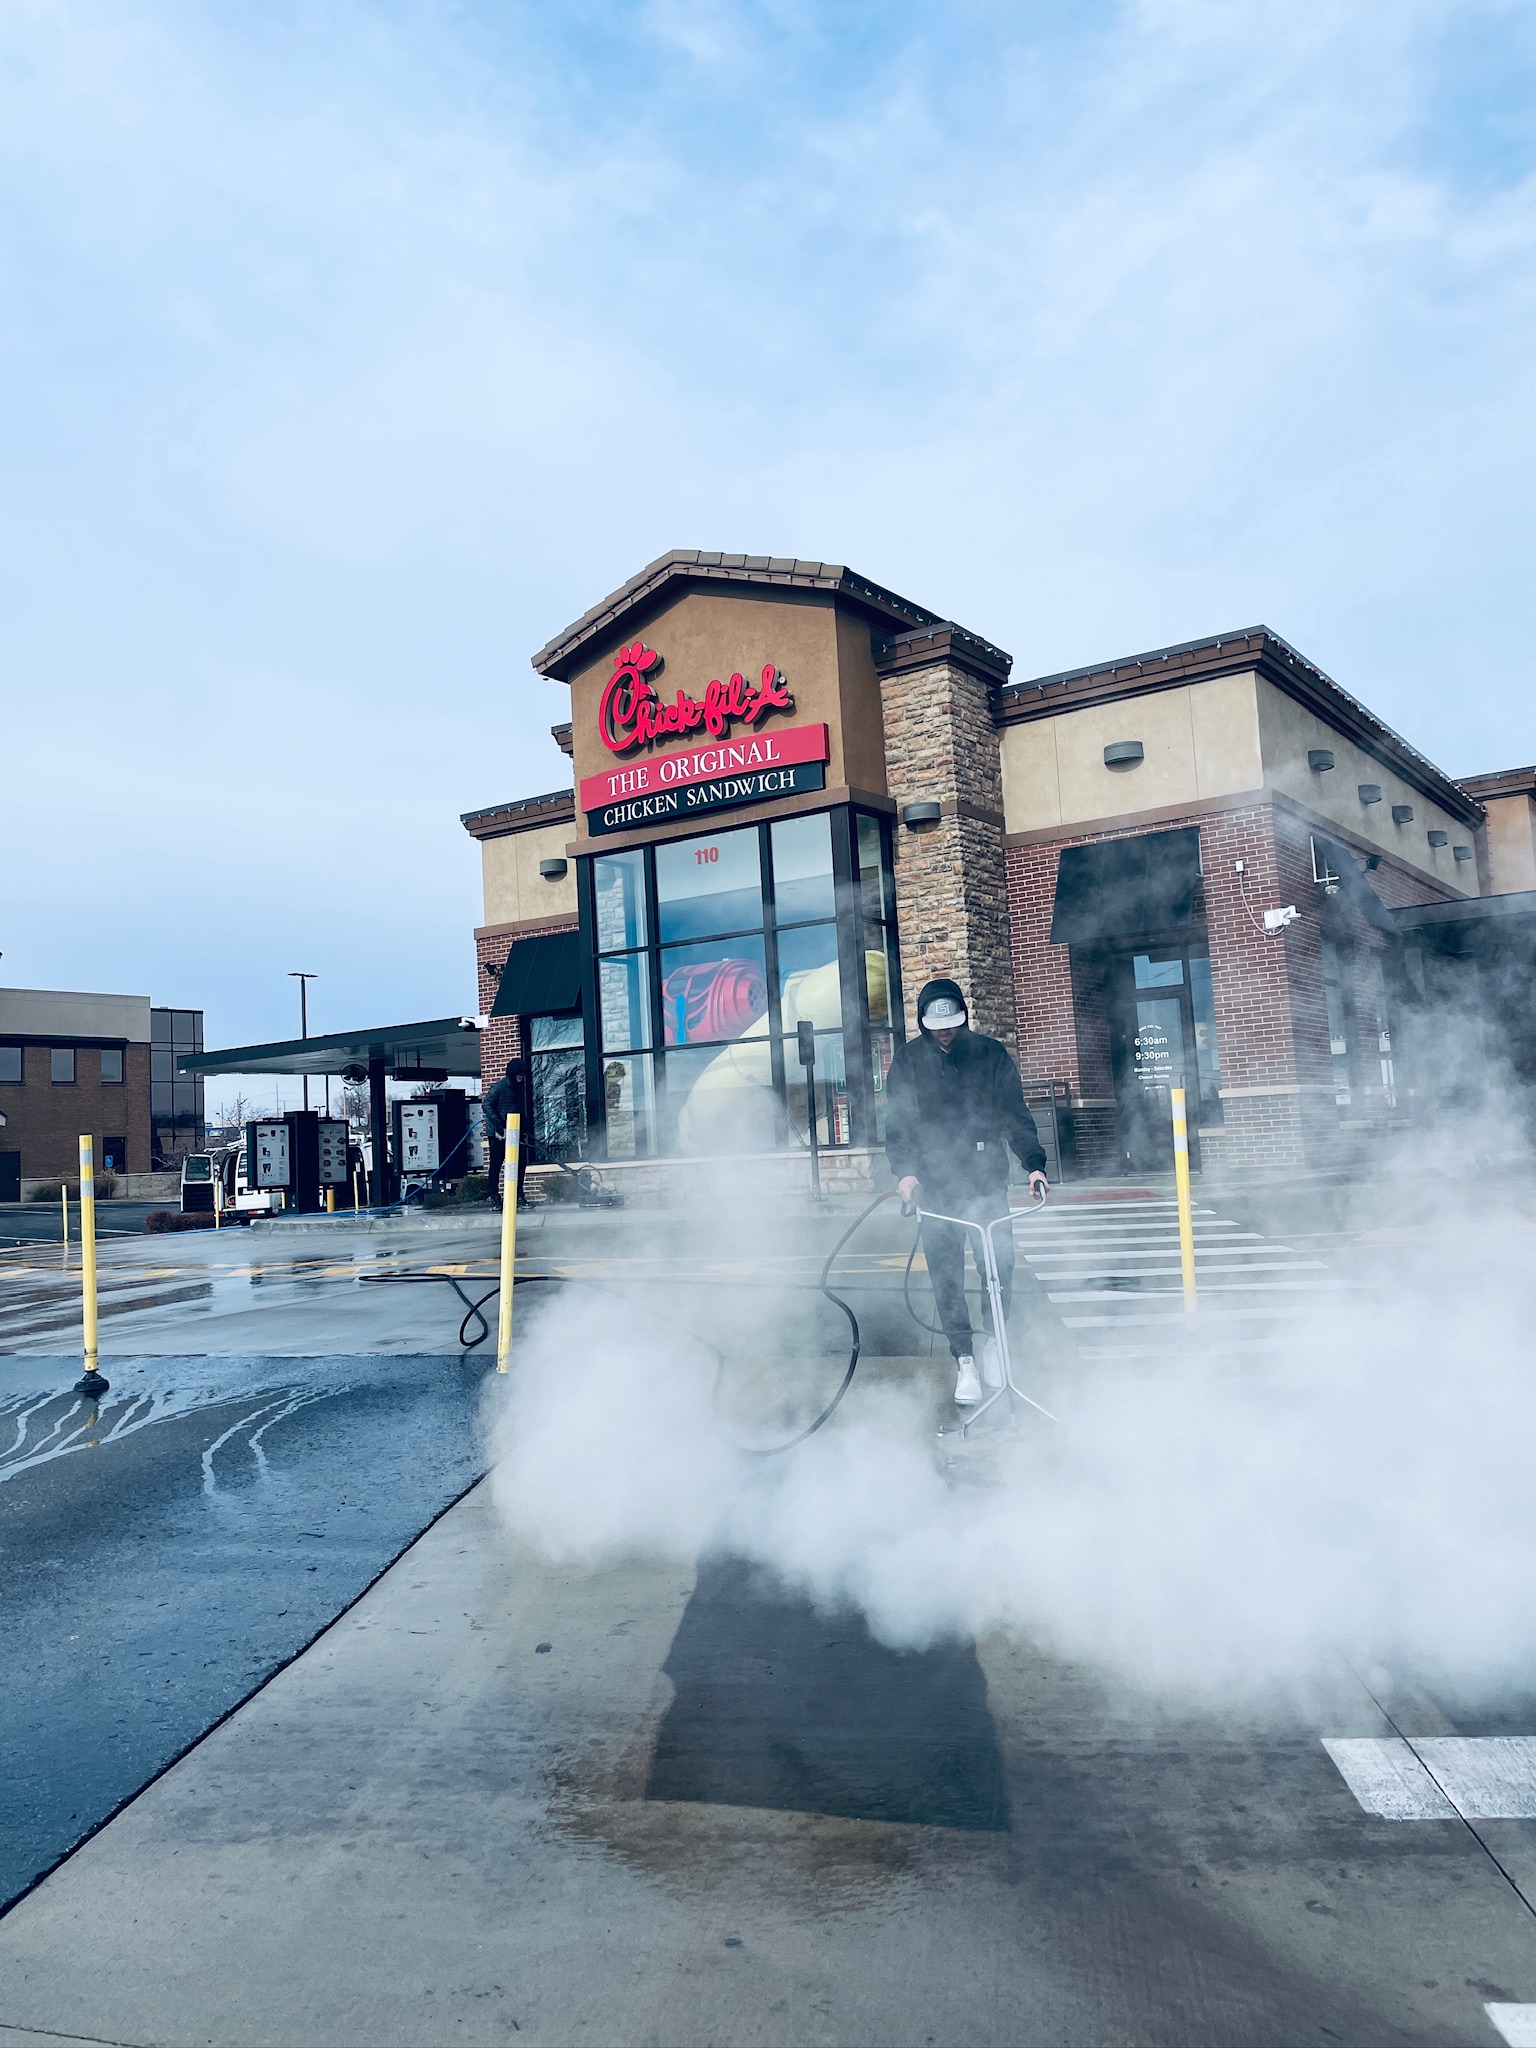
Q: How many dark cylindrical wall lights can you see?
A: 8